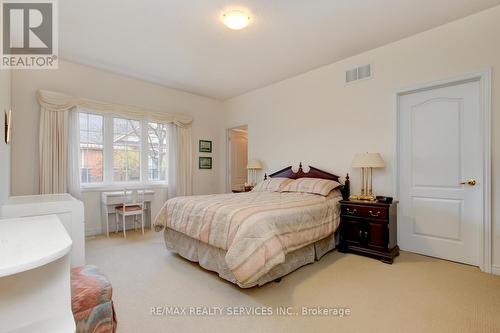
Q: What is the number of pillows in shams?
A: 2